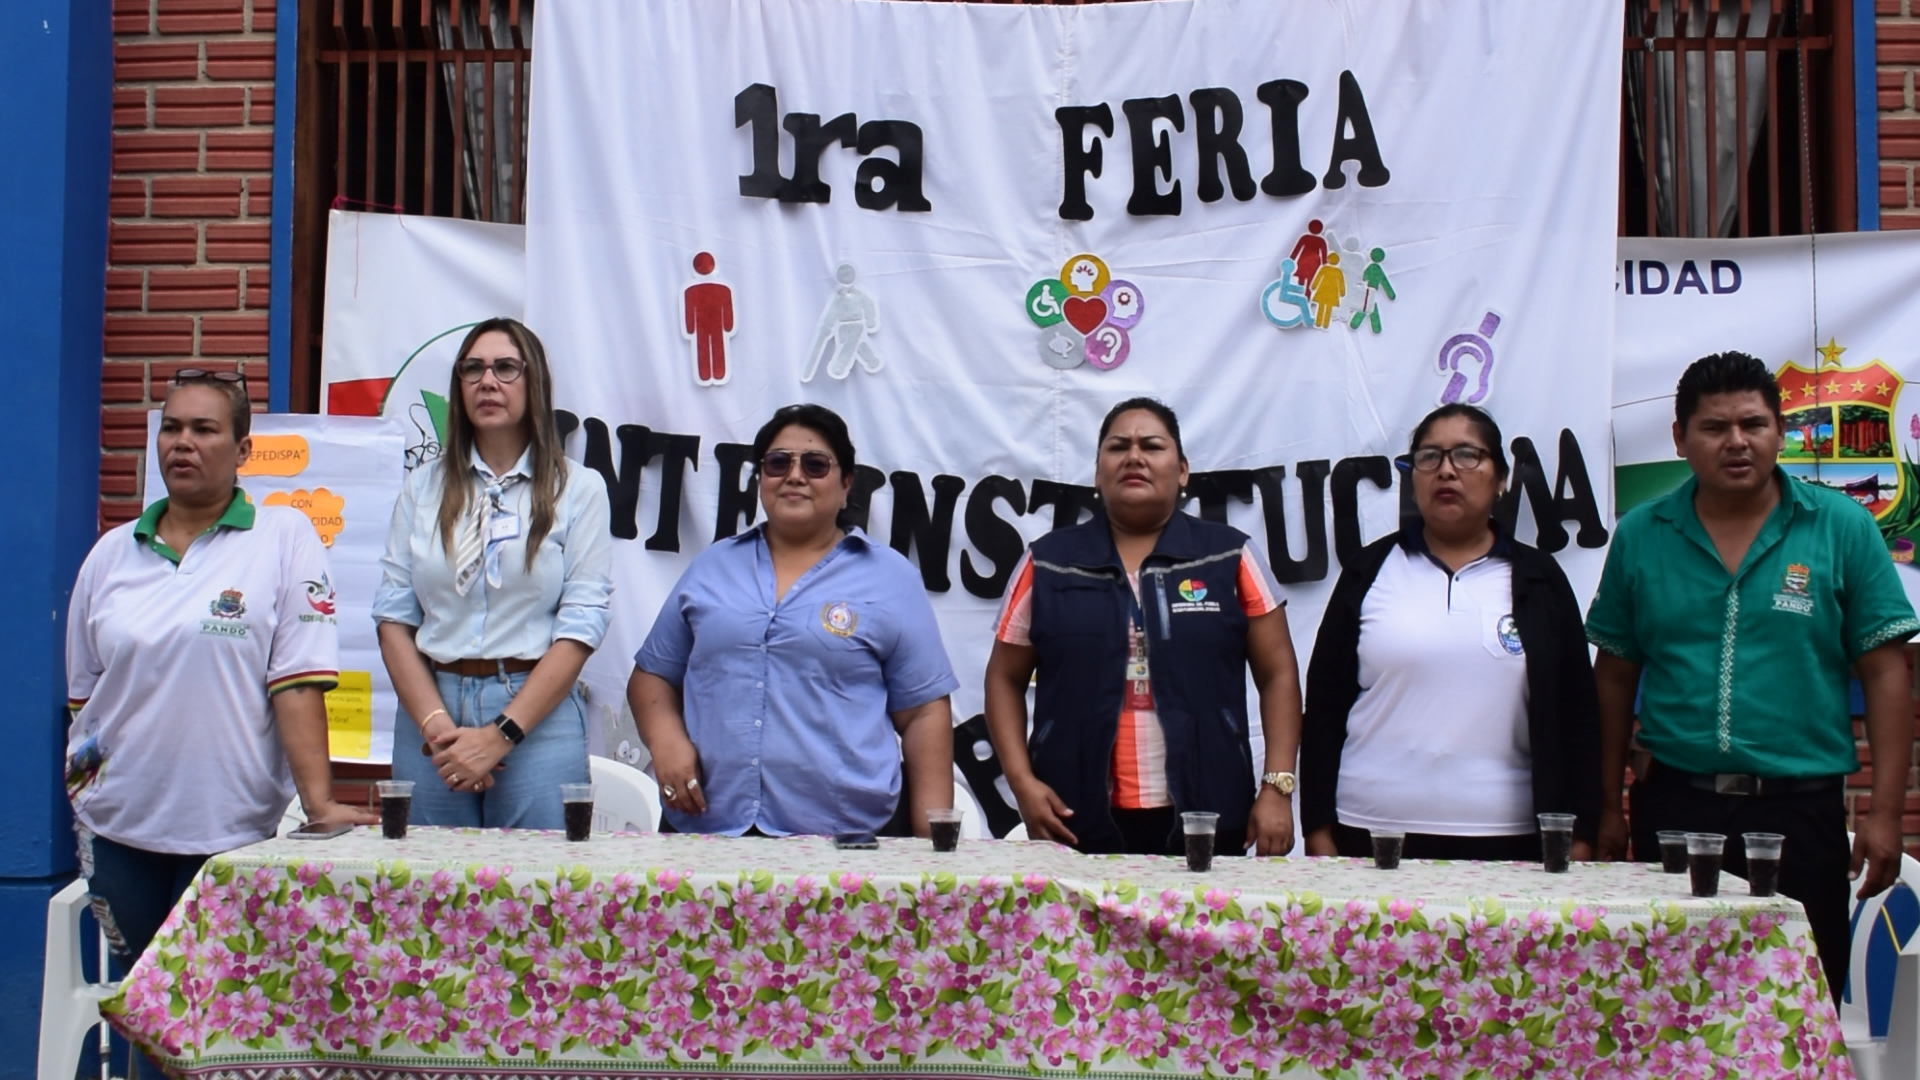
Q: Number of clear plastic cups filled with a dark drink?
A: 9